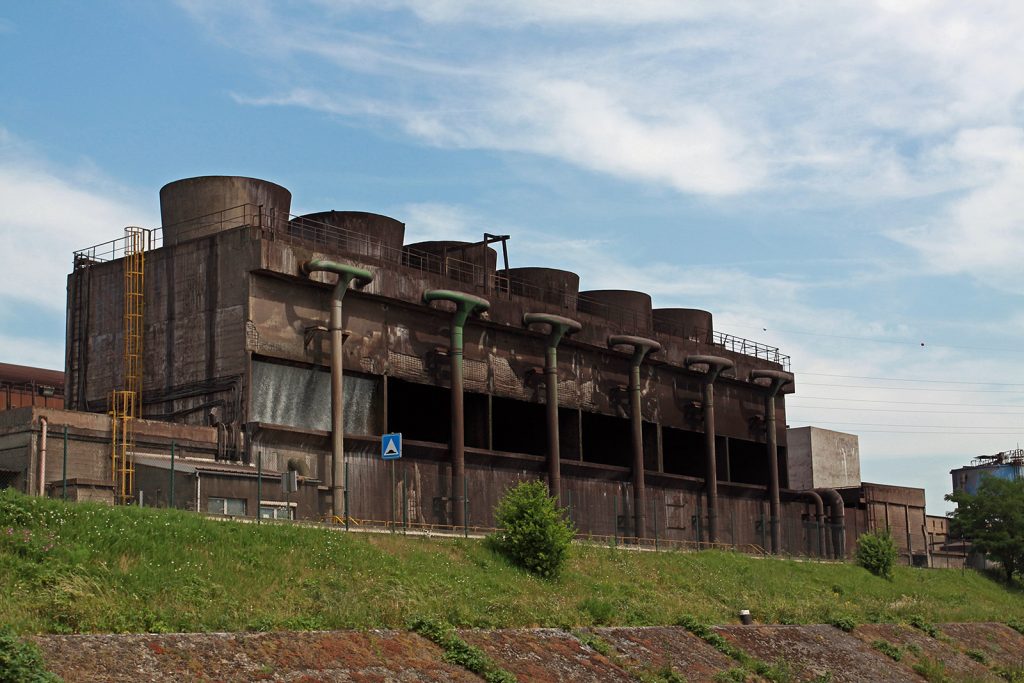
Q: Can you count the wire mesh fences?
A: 1